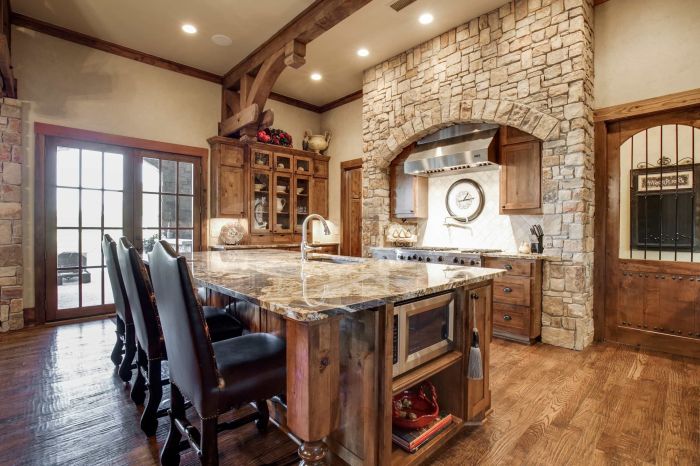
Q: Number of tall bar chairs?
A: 3